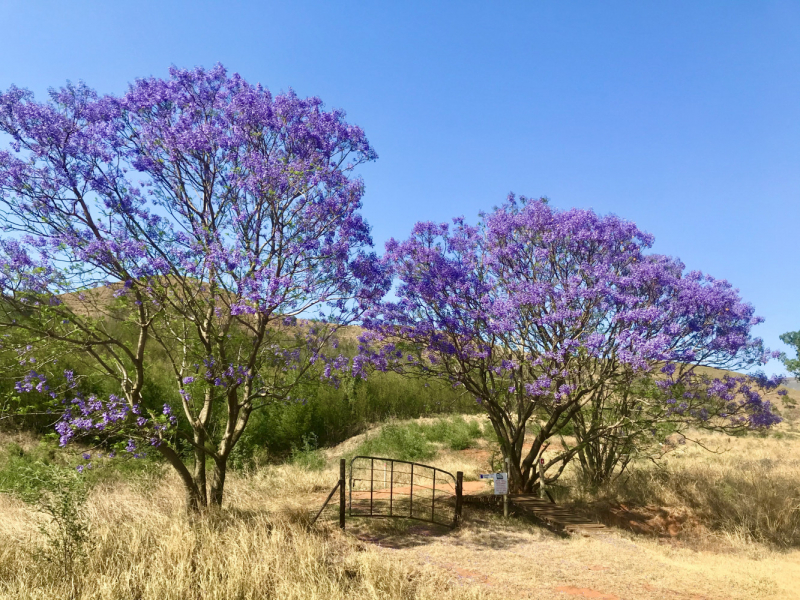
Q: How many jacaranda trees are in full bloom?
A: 2